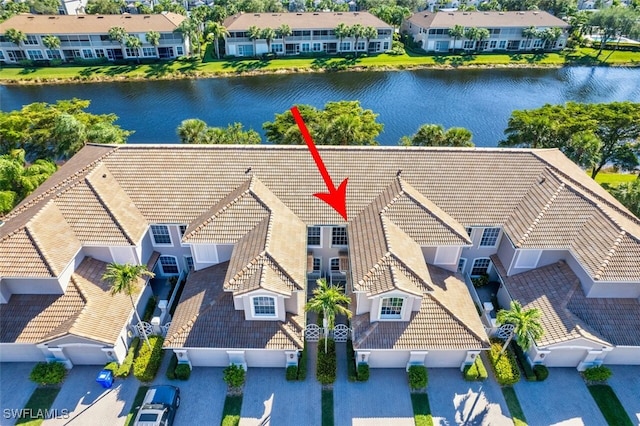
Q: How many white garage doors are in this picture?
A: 8